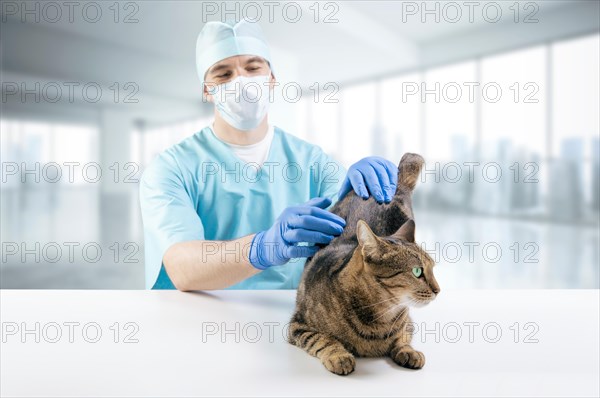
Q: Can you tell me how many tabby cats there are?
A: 1